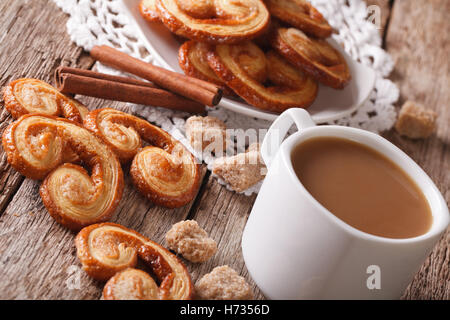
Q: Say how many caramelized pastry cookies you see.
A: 10